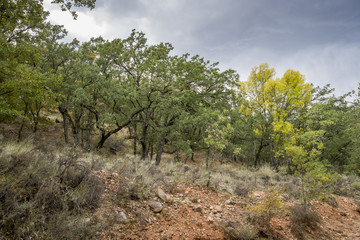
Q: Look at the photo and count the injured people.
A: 0